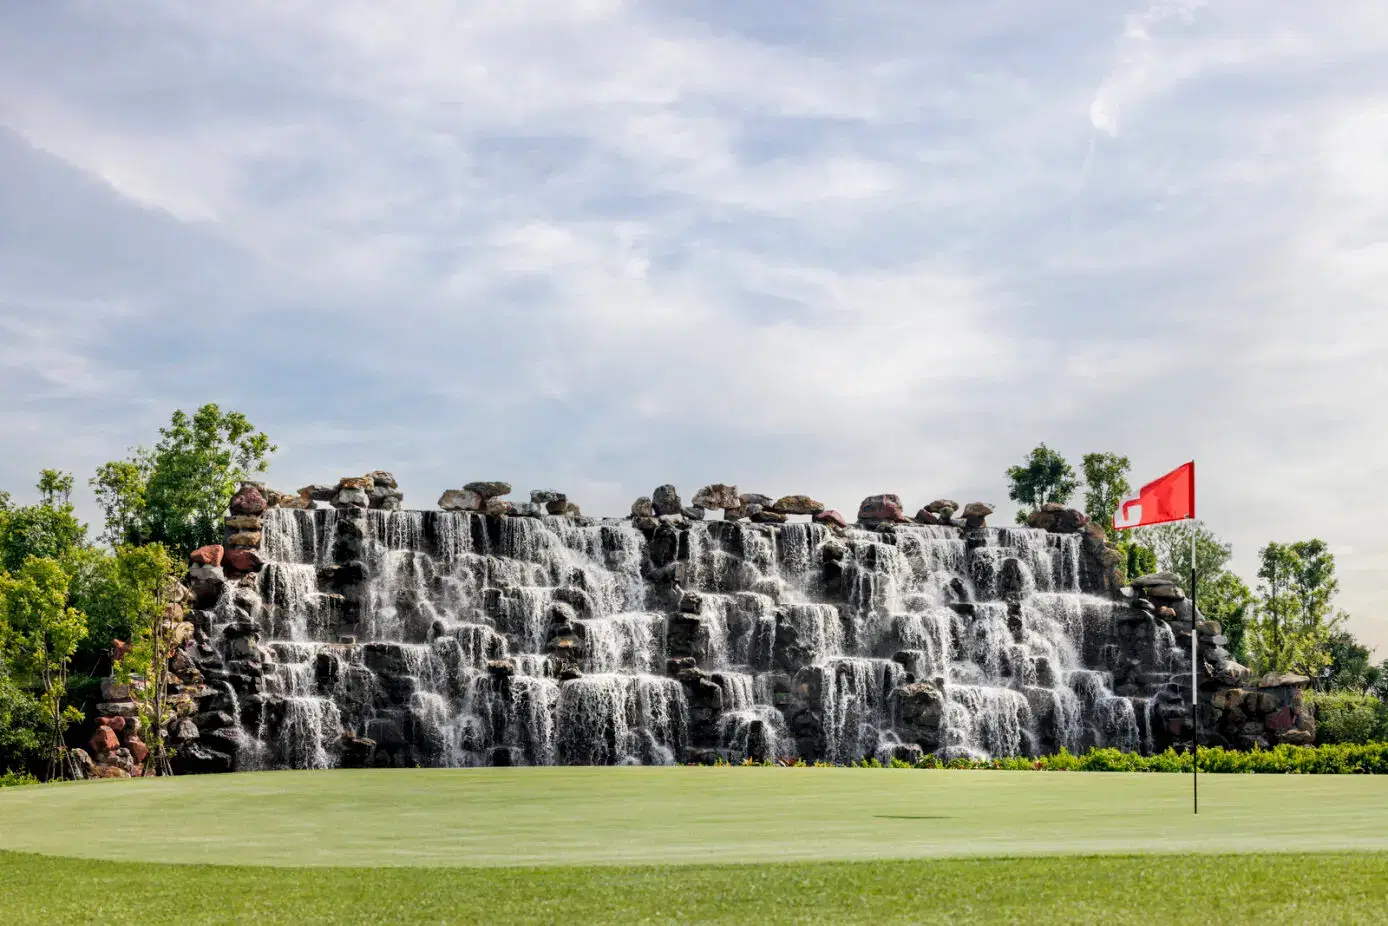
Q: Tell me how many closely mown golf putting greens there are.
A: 1